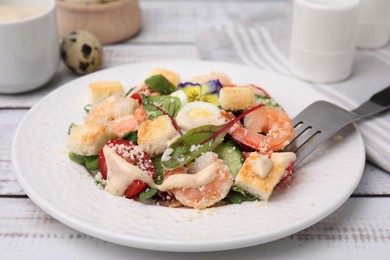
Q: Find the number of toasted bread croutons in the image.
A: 6